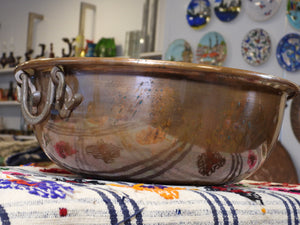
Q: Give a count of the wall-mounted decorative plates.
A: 8